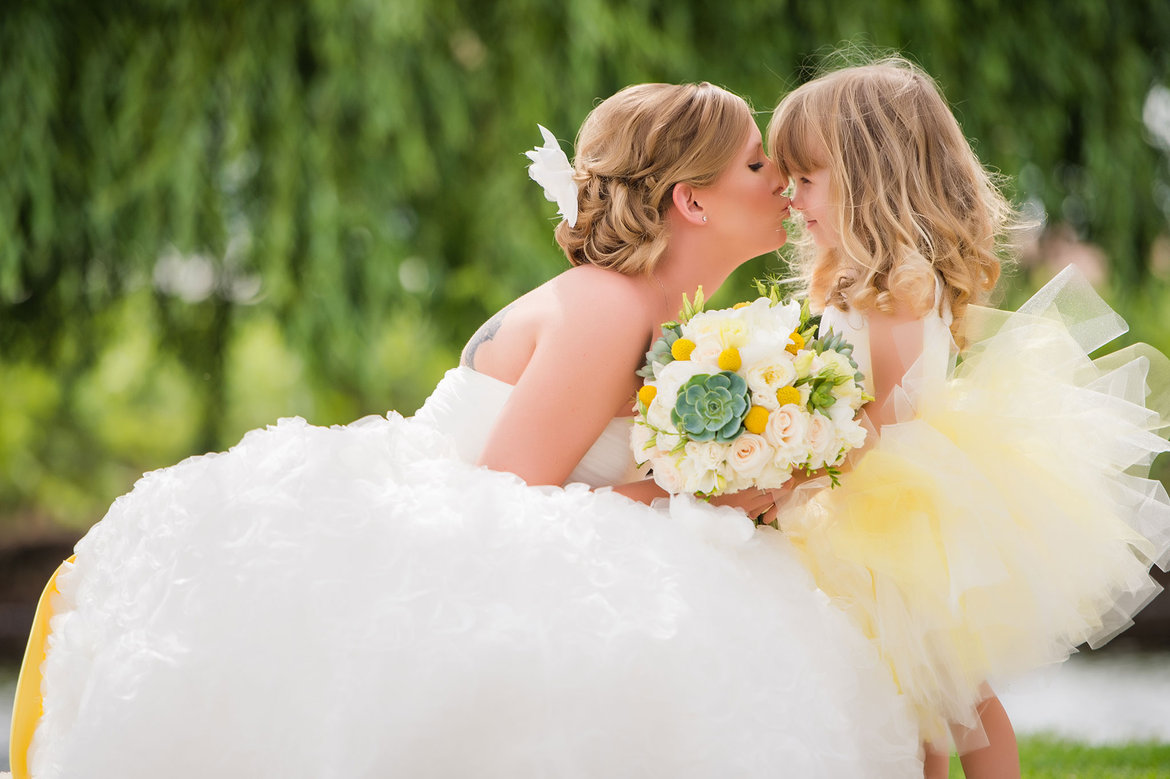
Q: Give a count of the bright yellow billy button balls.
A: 7